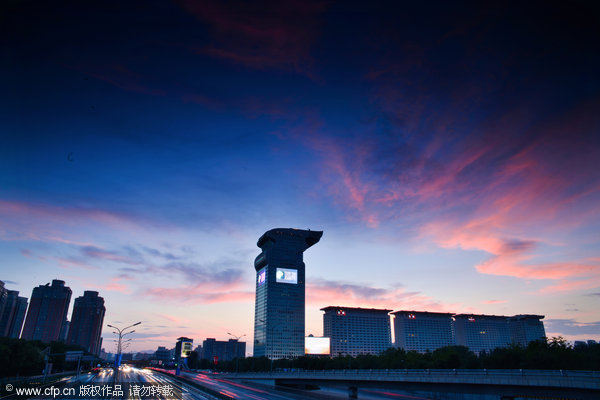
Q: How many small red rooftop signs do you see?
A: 3